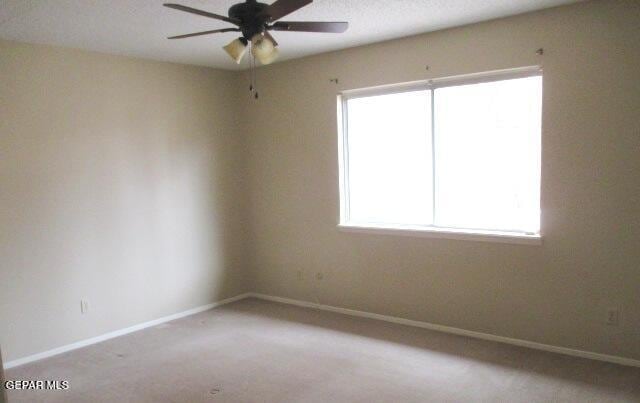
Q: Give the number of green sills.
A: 0